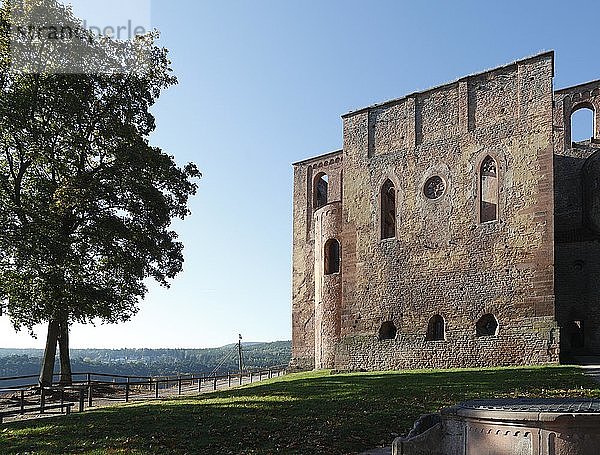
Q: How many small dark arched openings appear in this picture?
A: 3